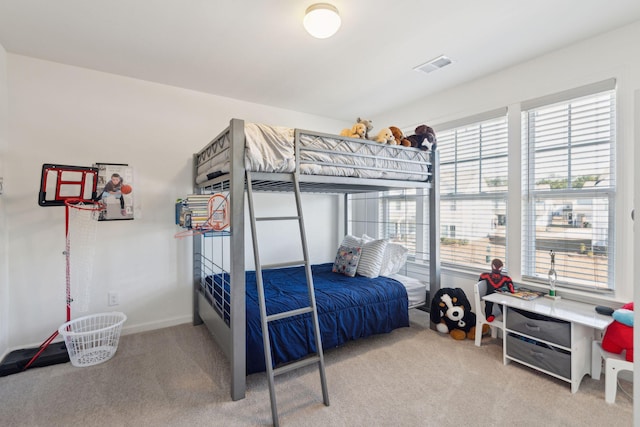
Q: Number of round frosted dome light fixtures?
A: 1